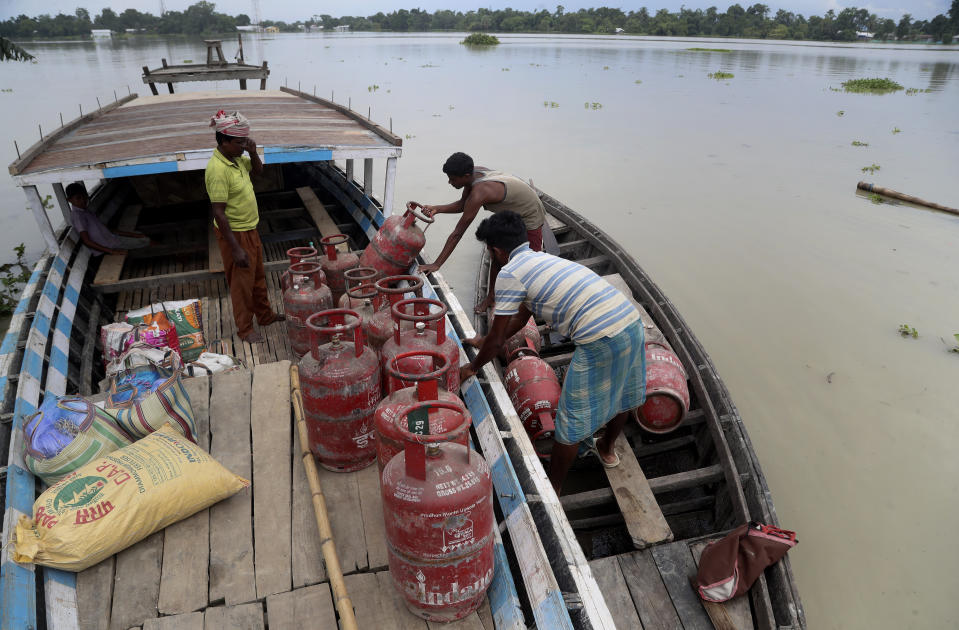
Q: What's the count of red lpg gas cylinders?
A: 14